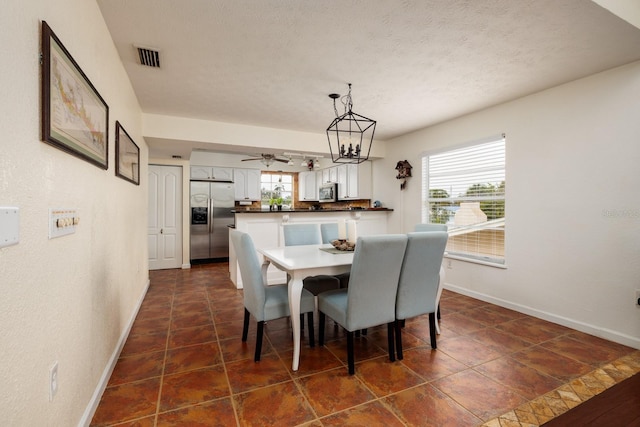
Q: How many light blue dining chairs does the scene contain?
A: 6